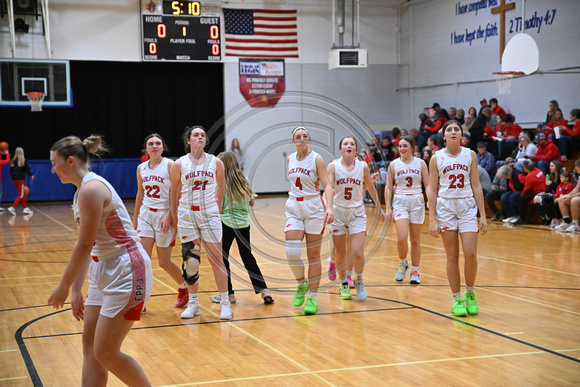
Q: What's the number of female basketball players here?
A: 7